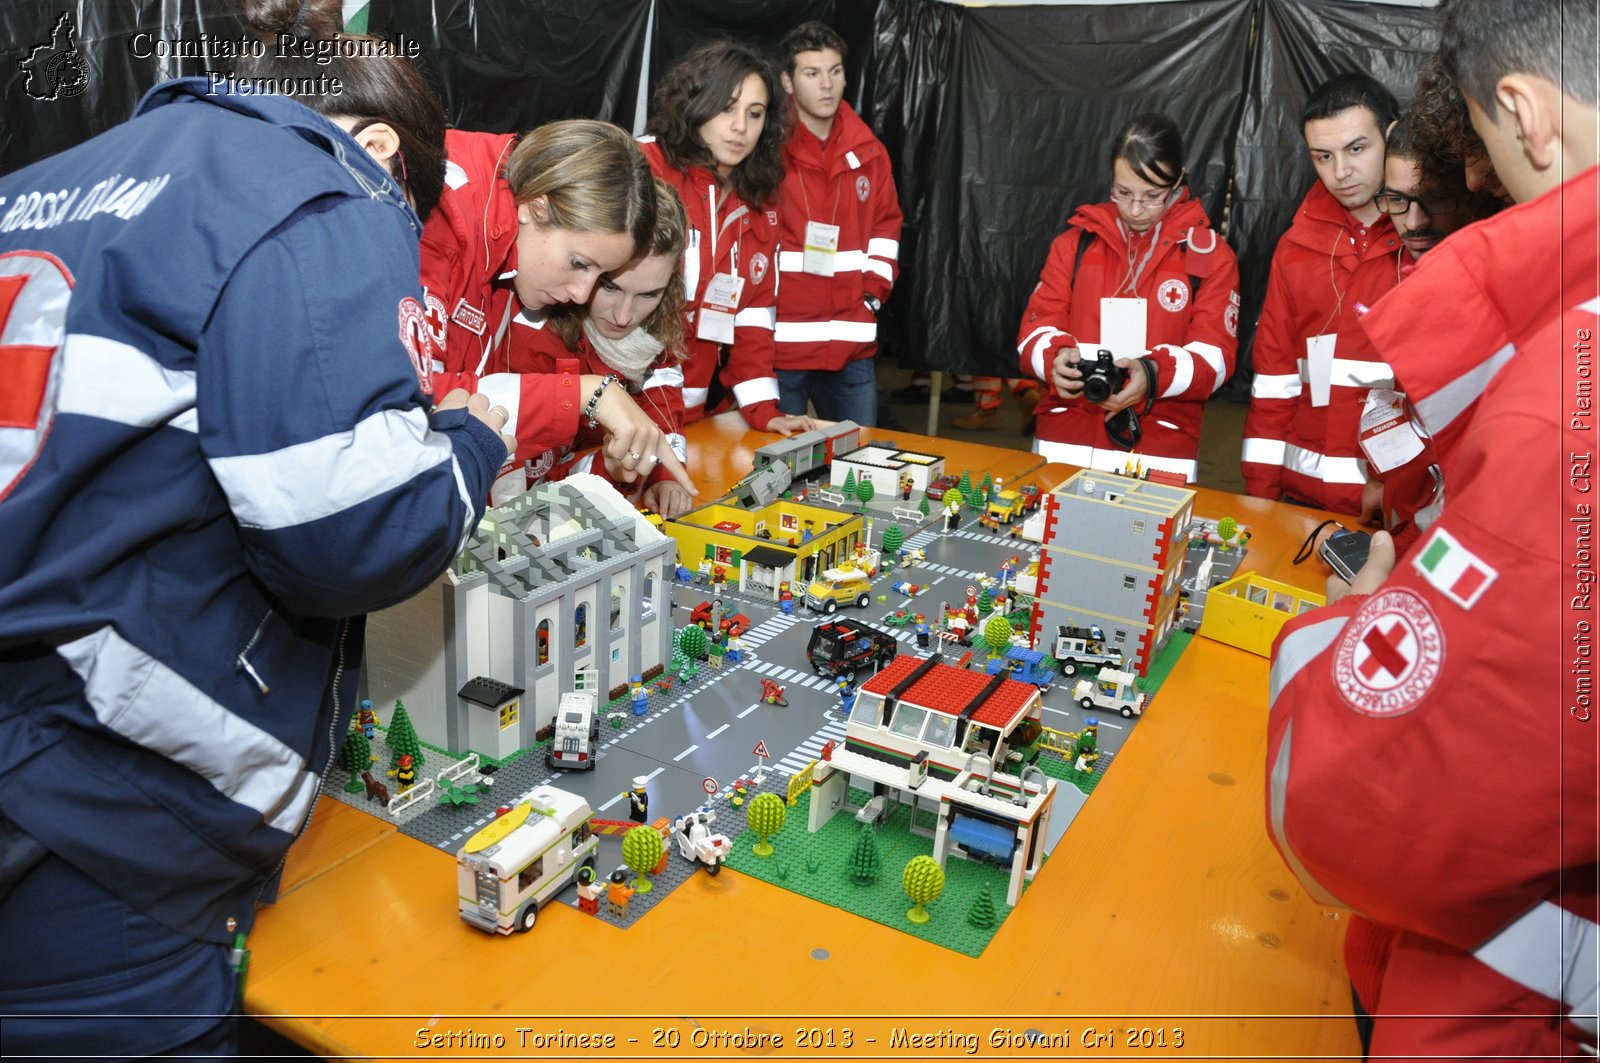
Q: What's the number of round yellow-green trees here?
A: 6